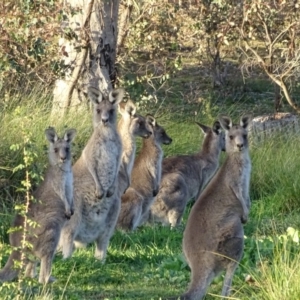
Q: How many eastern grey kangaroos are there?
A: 6